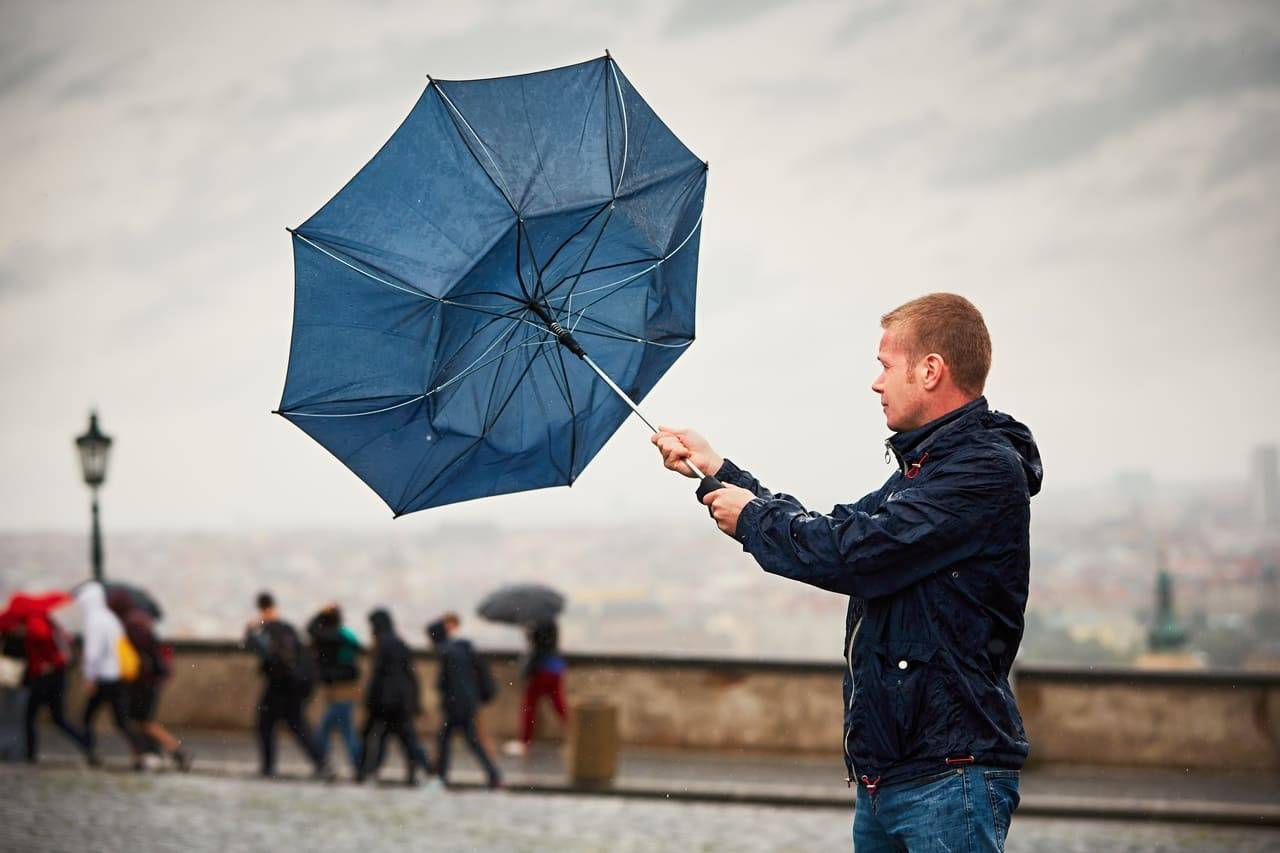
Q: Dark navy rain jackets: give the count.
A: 1